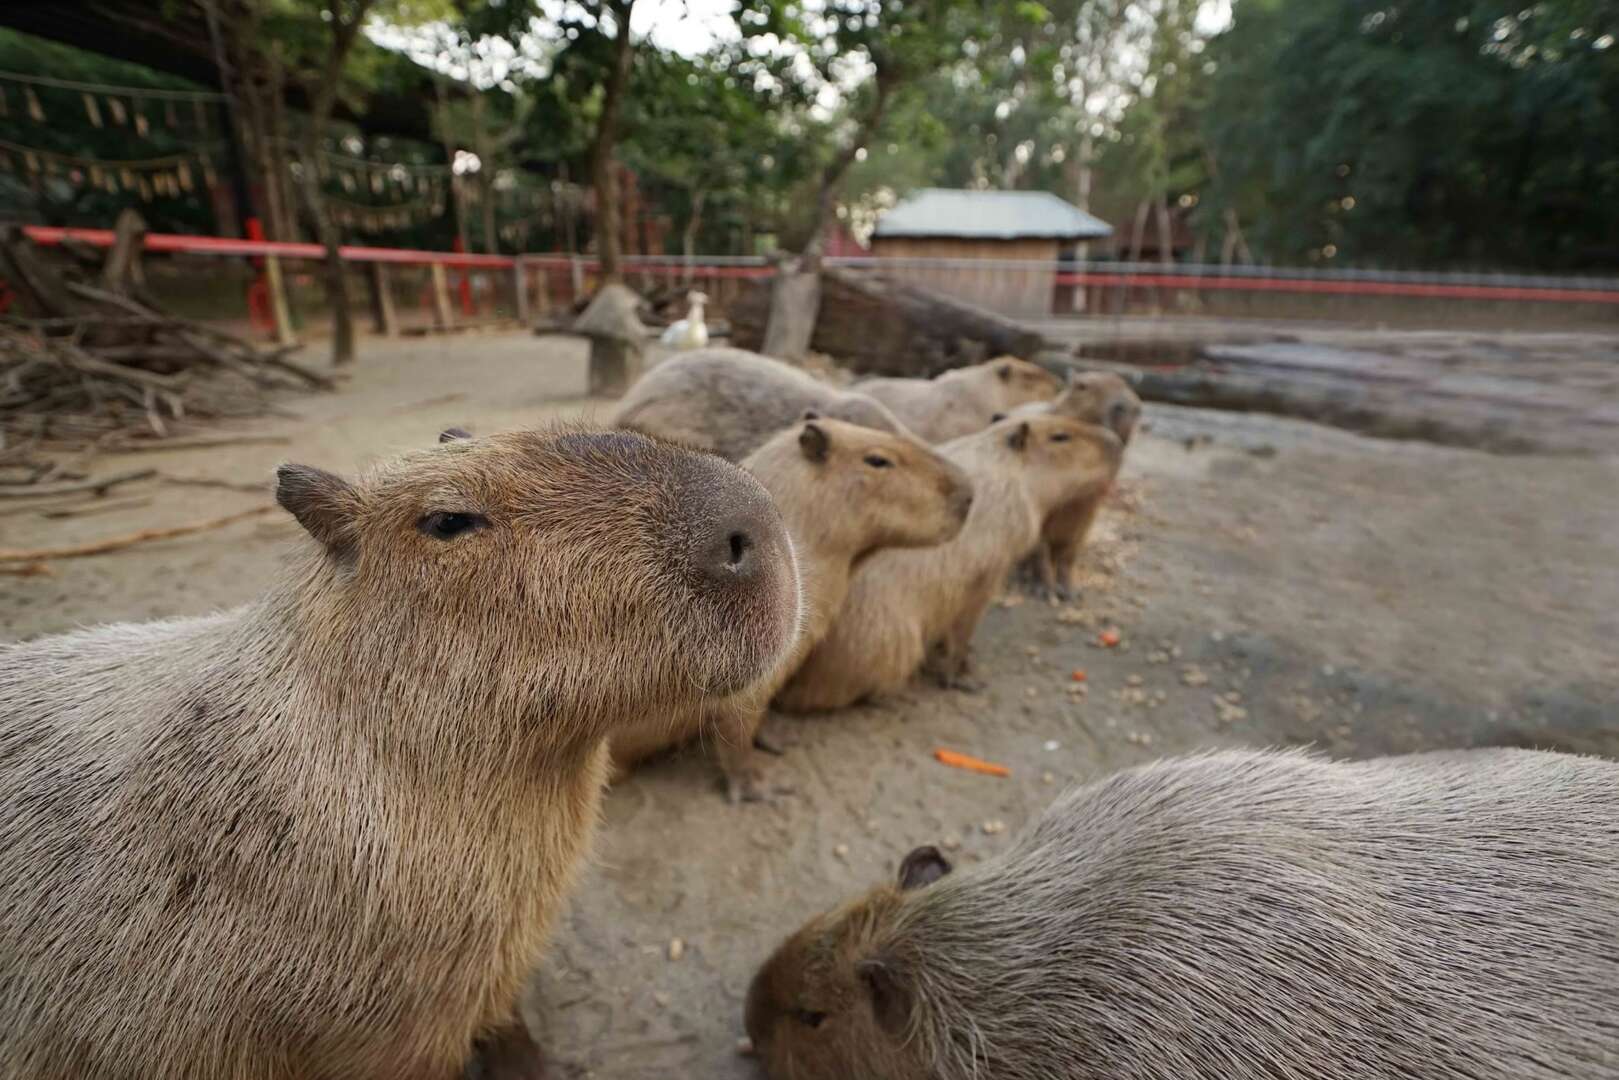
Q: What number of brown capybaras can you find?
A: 7